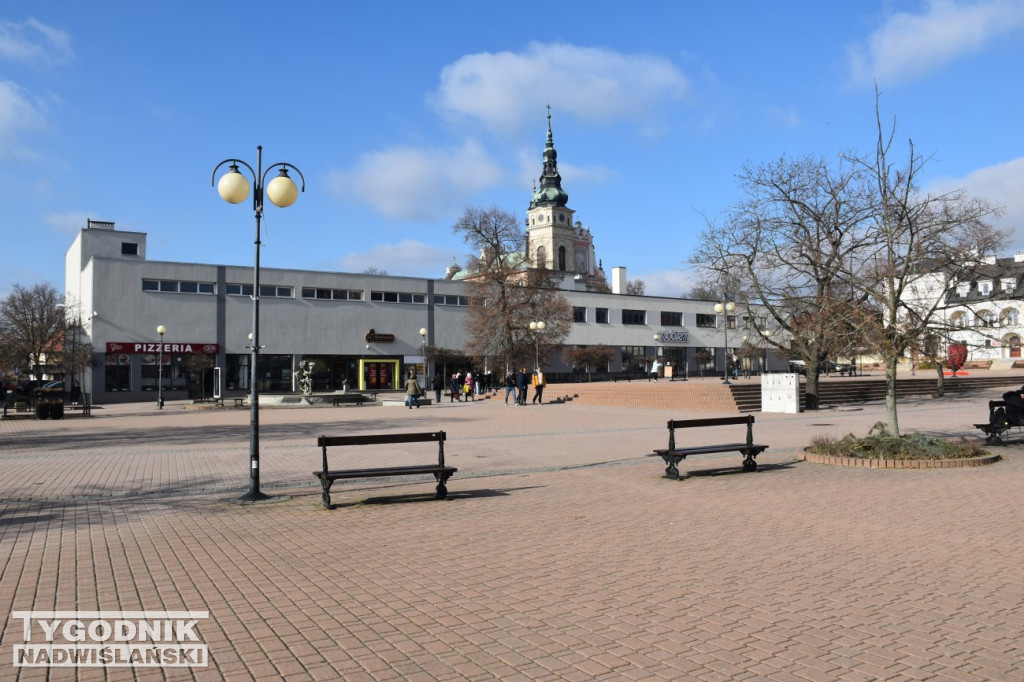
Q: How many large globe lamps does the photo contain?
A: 2